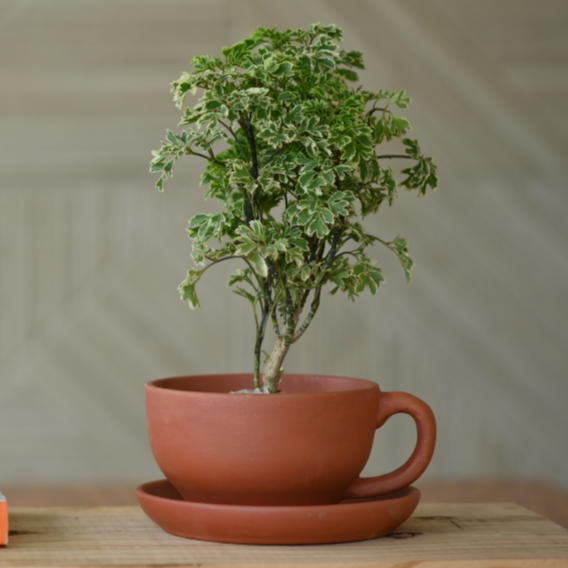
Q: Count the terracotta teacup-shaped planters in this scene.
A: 1